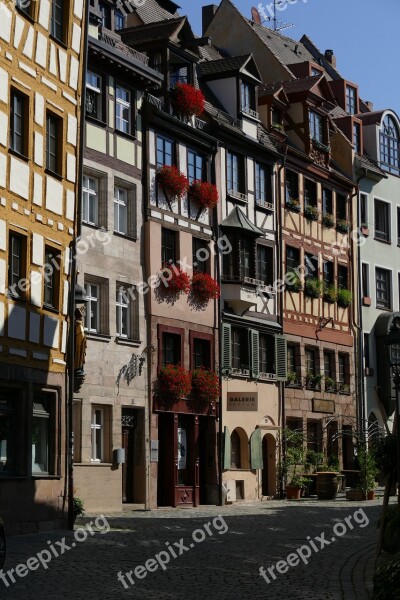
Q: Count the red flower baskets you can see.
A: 7